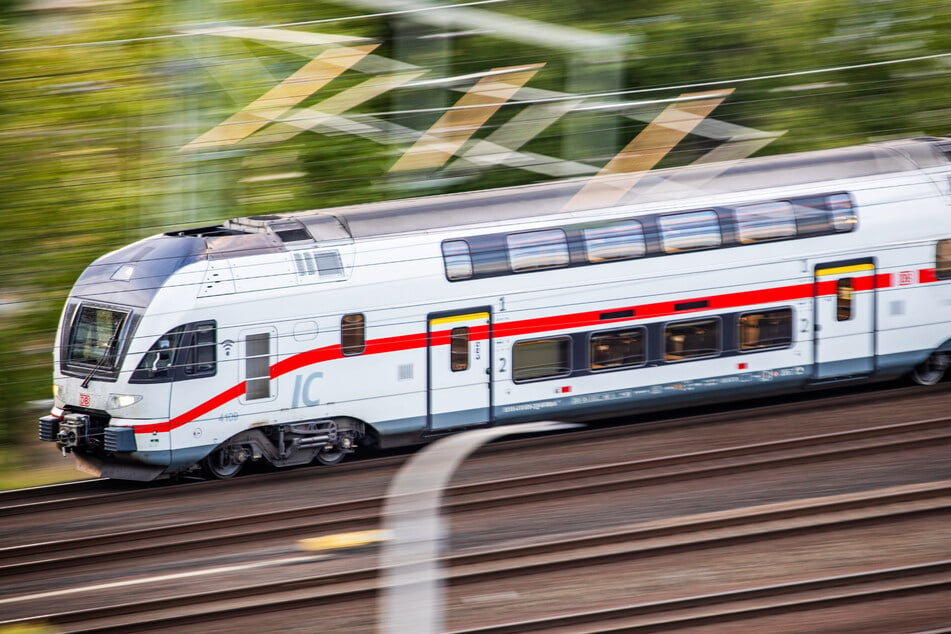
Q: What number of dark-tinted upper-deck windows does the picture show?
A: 6